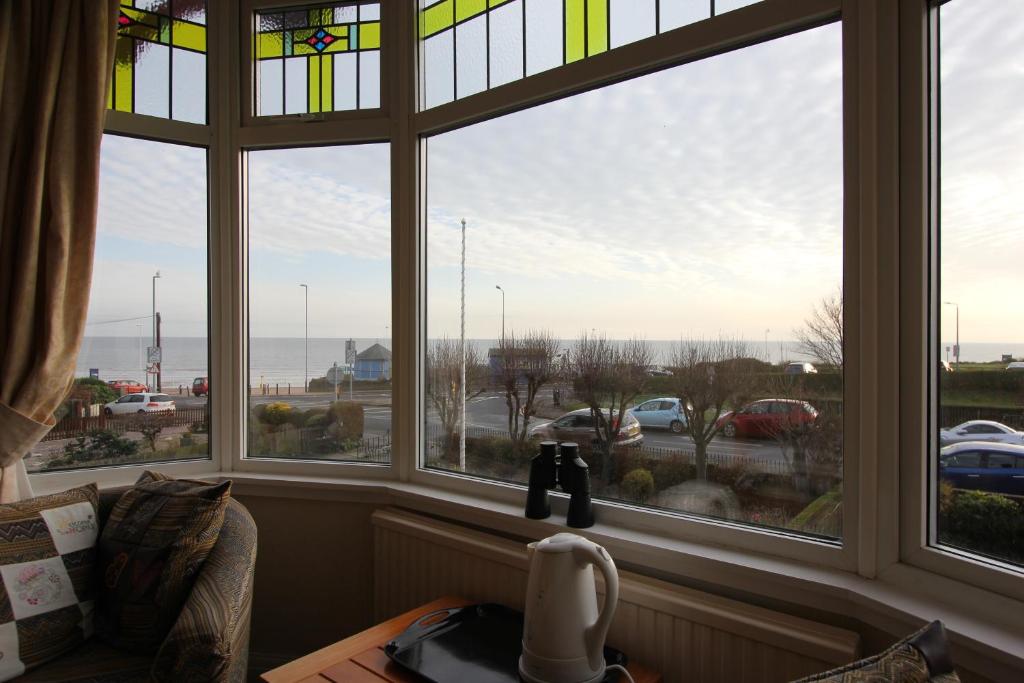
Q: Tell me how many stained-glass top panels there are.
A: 3